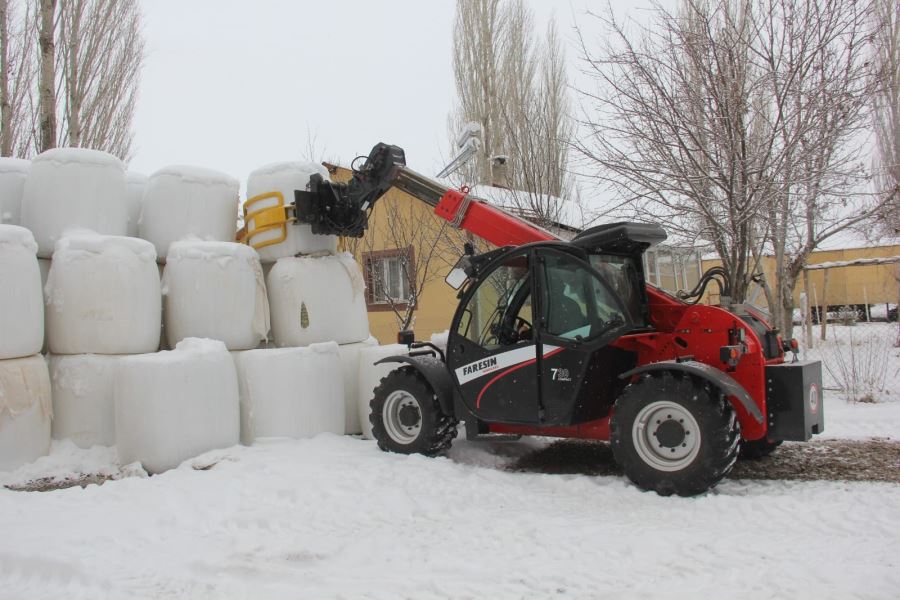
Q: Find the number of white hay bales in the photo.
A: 15